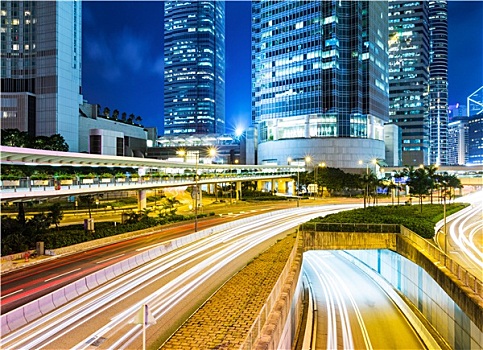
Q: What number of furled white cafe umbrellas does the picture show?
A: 0